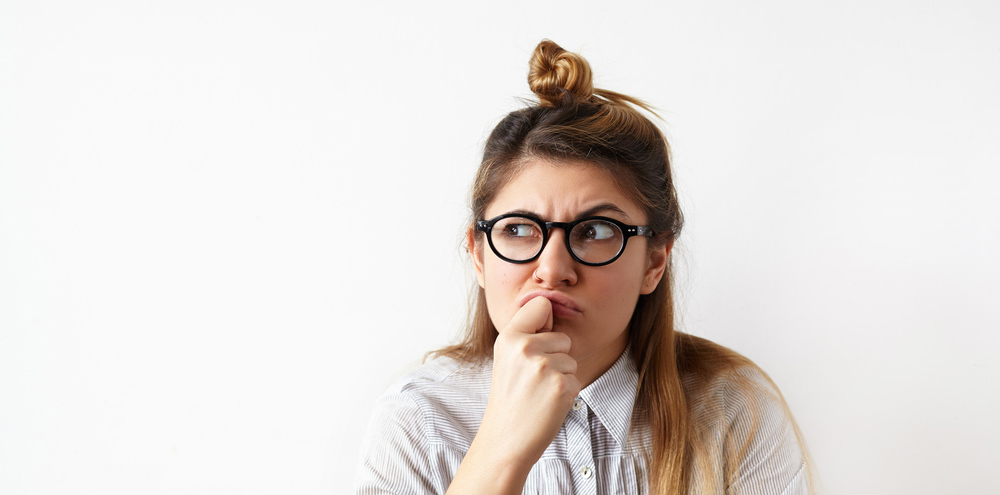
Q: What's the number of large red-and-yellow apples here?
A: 0